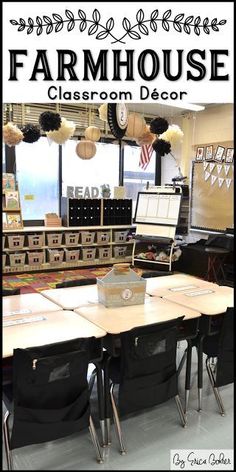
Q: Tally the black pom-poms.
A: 4